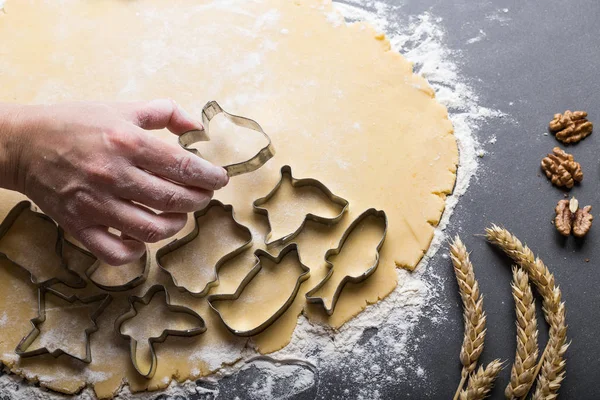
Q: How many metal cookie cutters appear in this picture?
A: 9